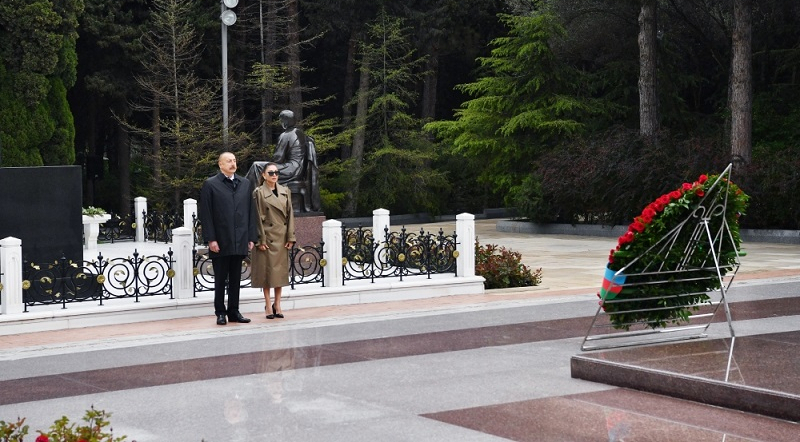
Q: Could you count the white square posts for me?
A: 7